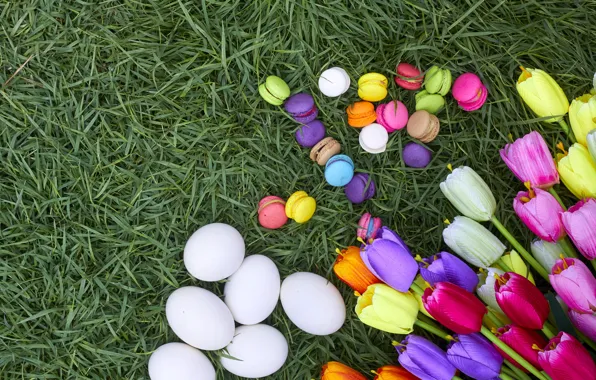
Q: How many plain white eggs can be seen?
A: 6